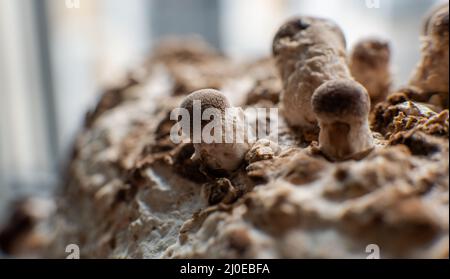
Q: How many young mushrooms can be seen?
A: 5